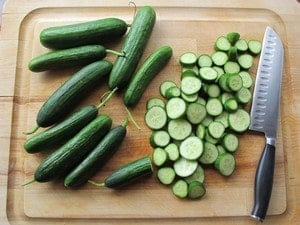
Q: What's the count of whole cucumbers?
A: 8